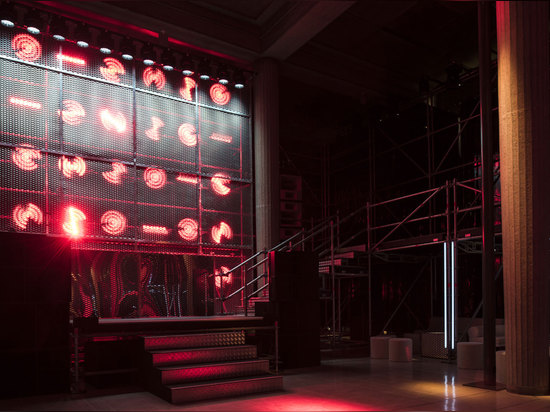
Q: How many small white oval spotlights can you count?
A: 12